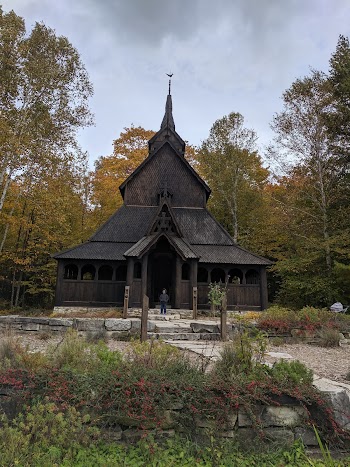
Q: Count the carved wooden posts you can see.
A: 4